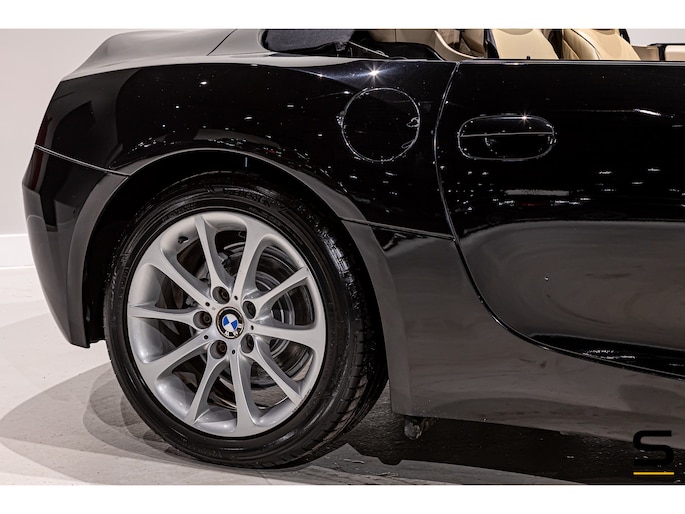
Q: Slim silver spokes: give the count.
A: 10